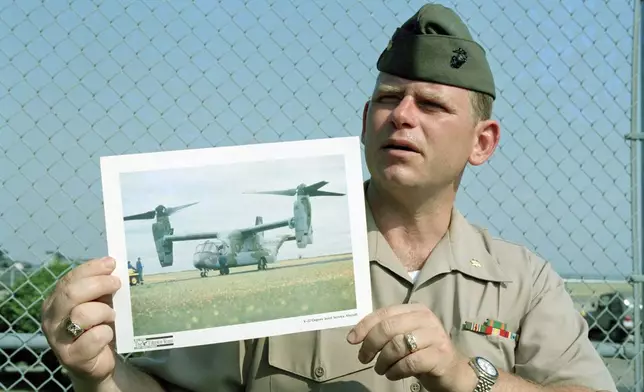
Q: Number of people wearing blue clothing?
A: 2